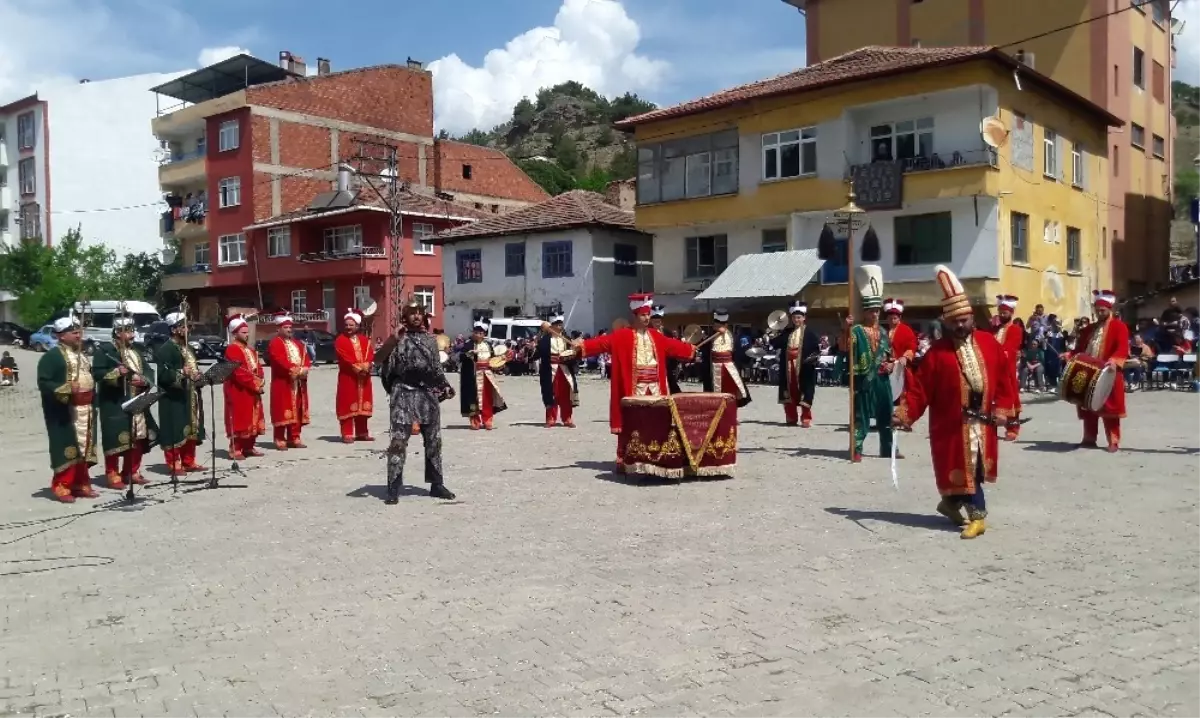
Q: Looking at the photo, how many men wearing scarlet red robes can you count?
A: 8